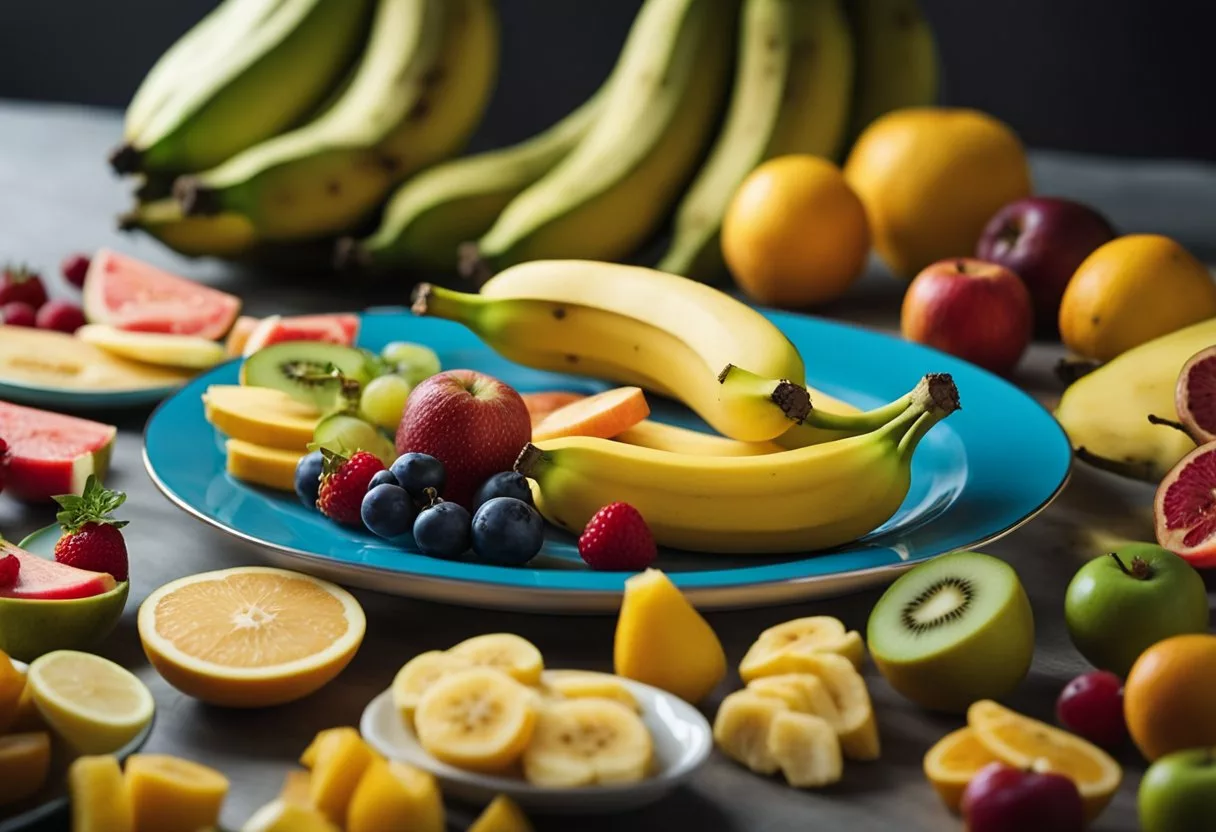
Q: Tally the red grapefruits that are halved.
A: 2